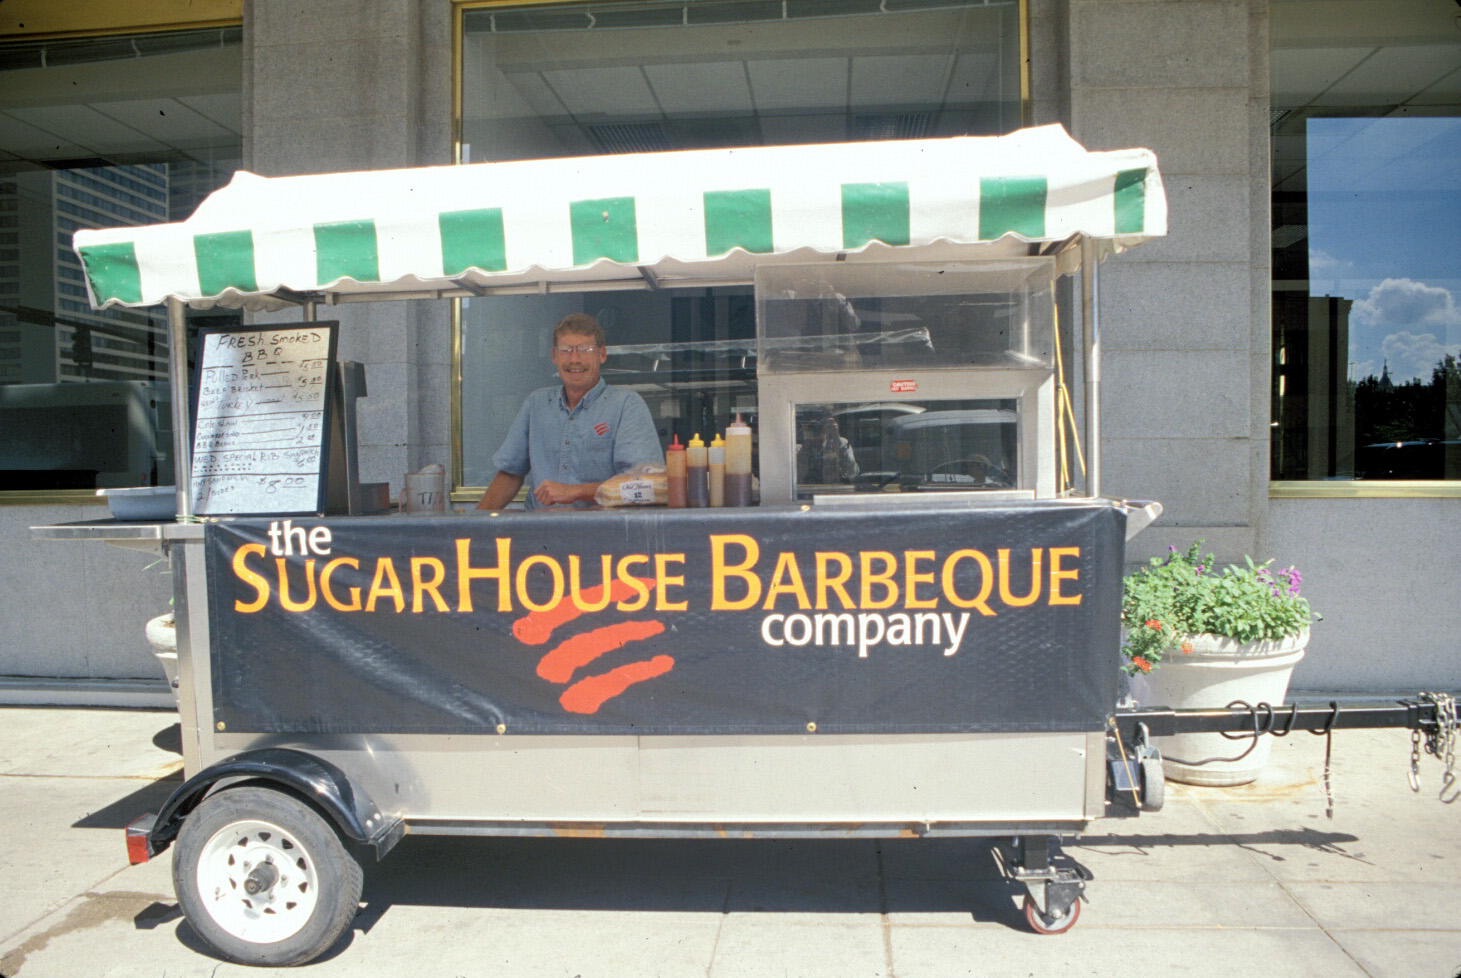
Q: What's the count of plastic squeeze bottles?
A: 4